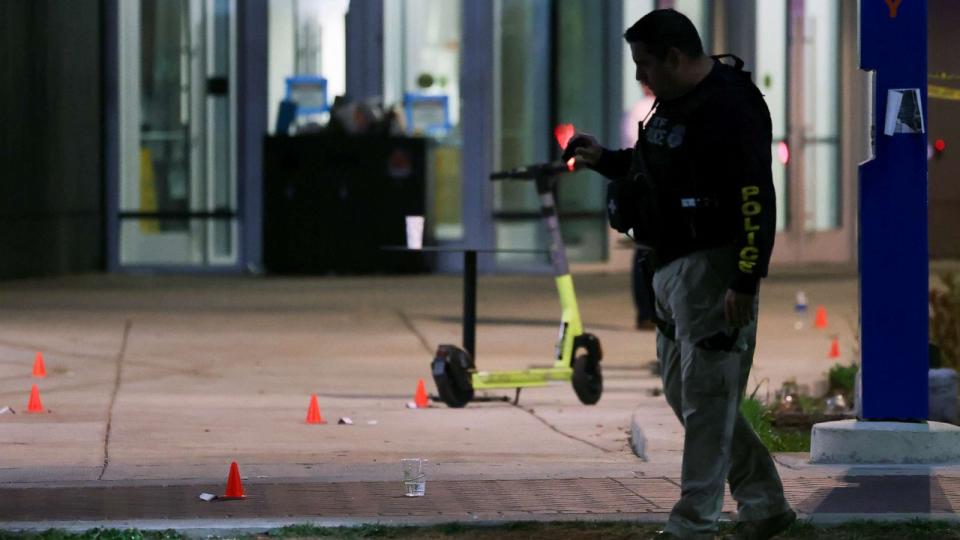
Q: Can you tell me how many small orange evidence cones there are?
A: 7